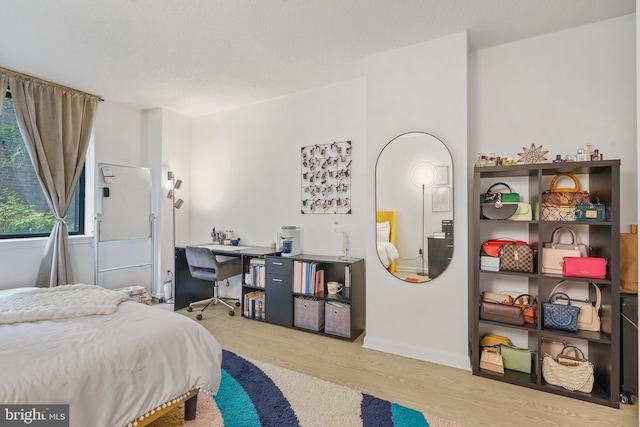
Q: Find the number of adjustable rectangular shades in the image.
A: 4